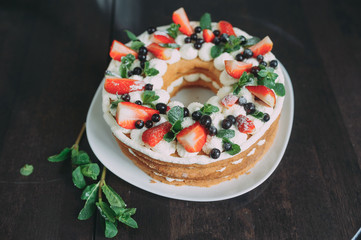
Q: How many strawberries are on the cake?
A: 15